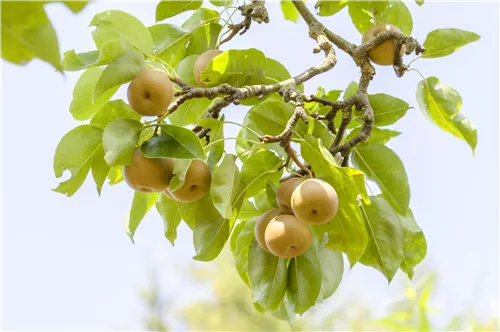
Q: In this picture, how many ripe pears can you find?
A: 9